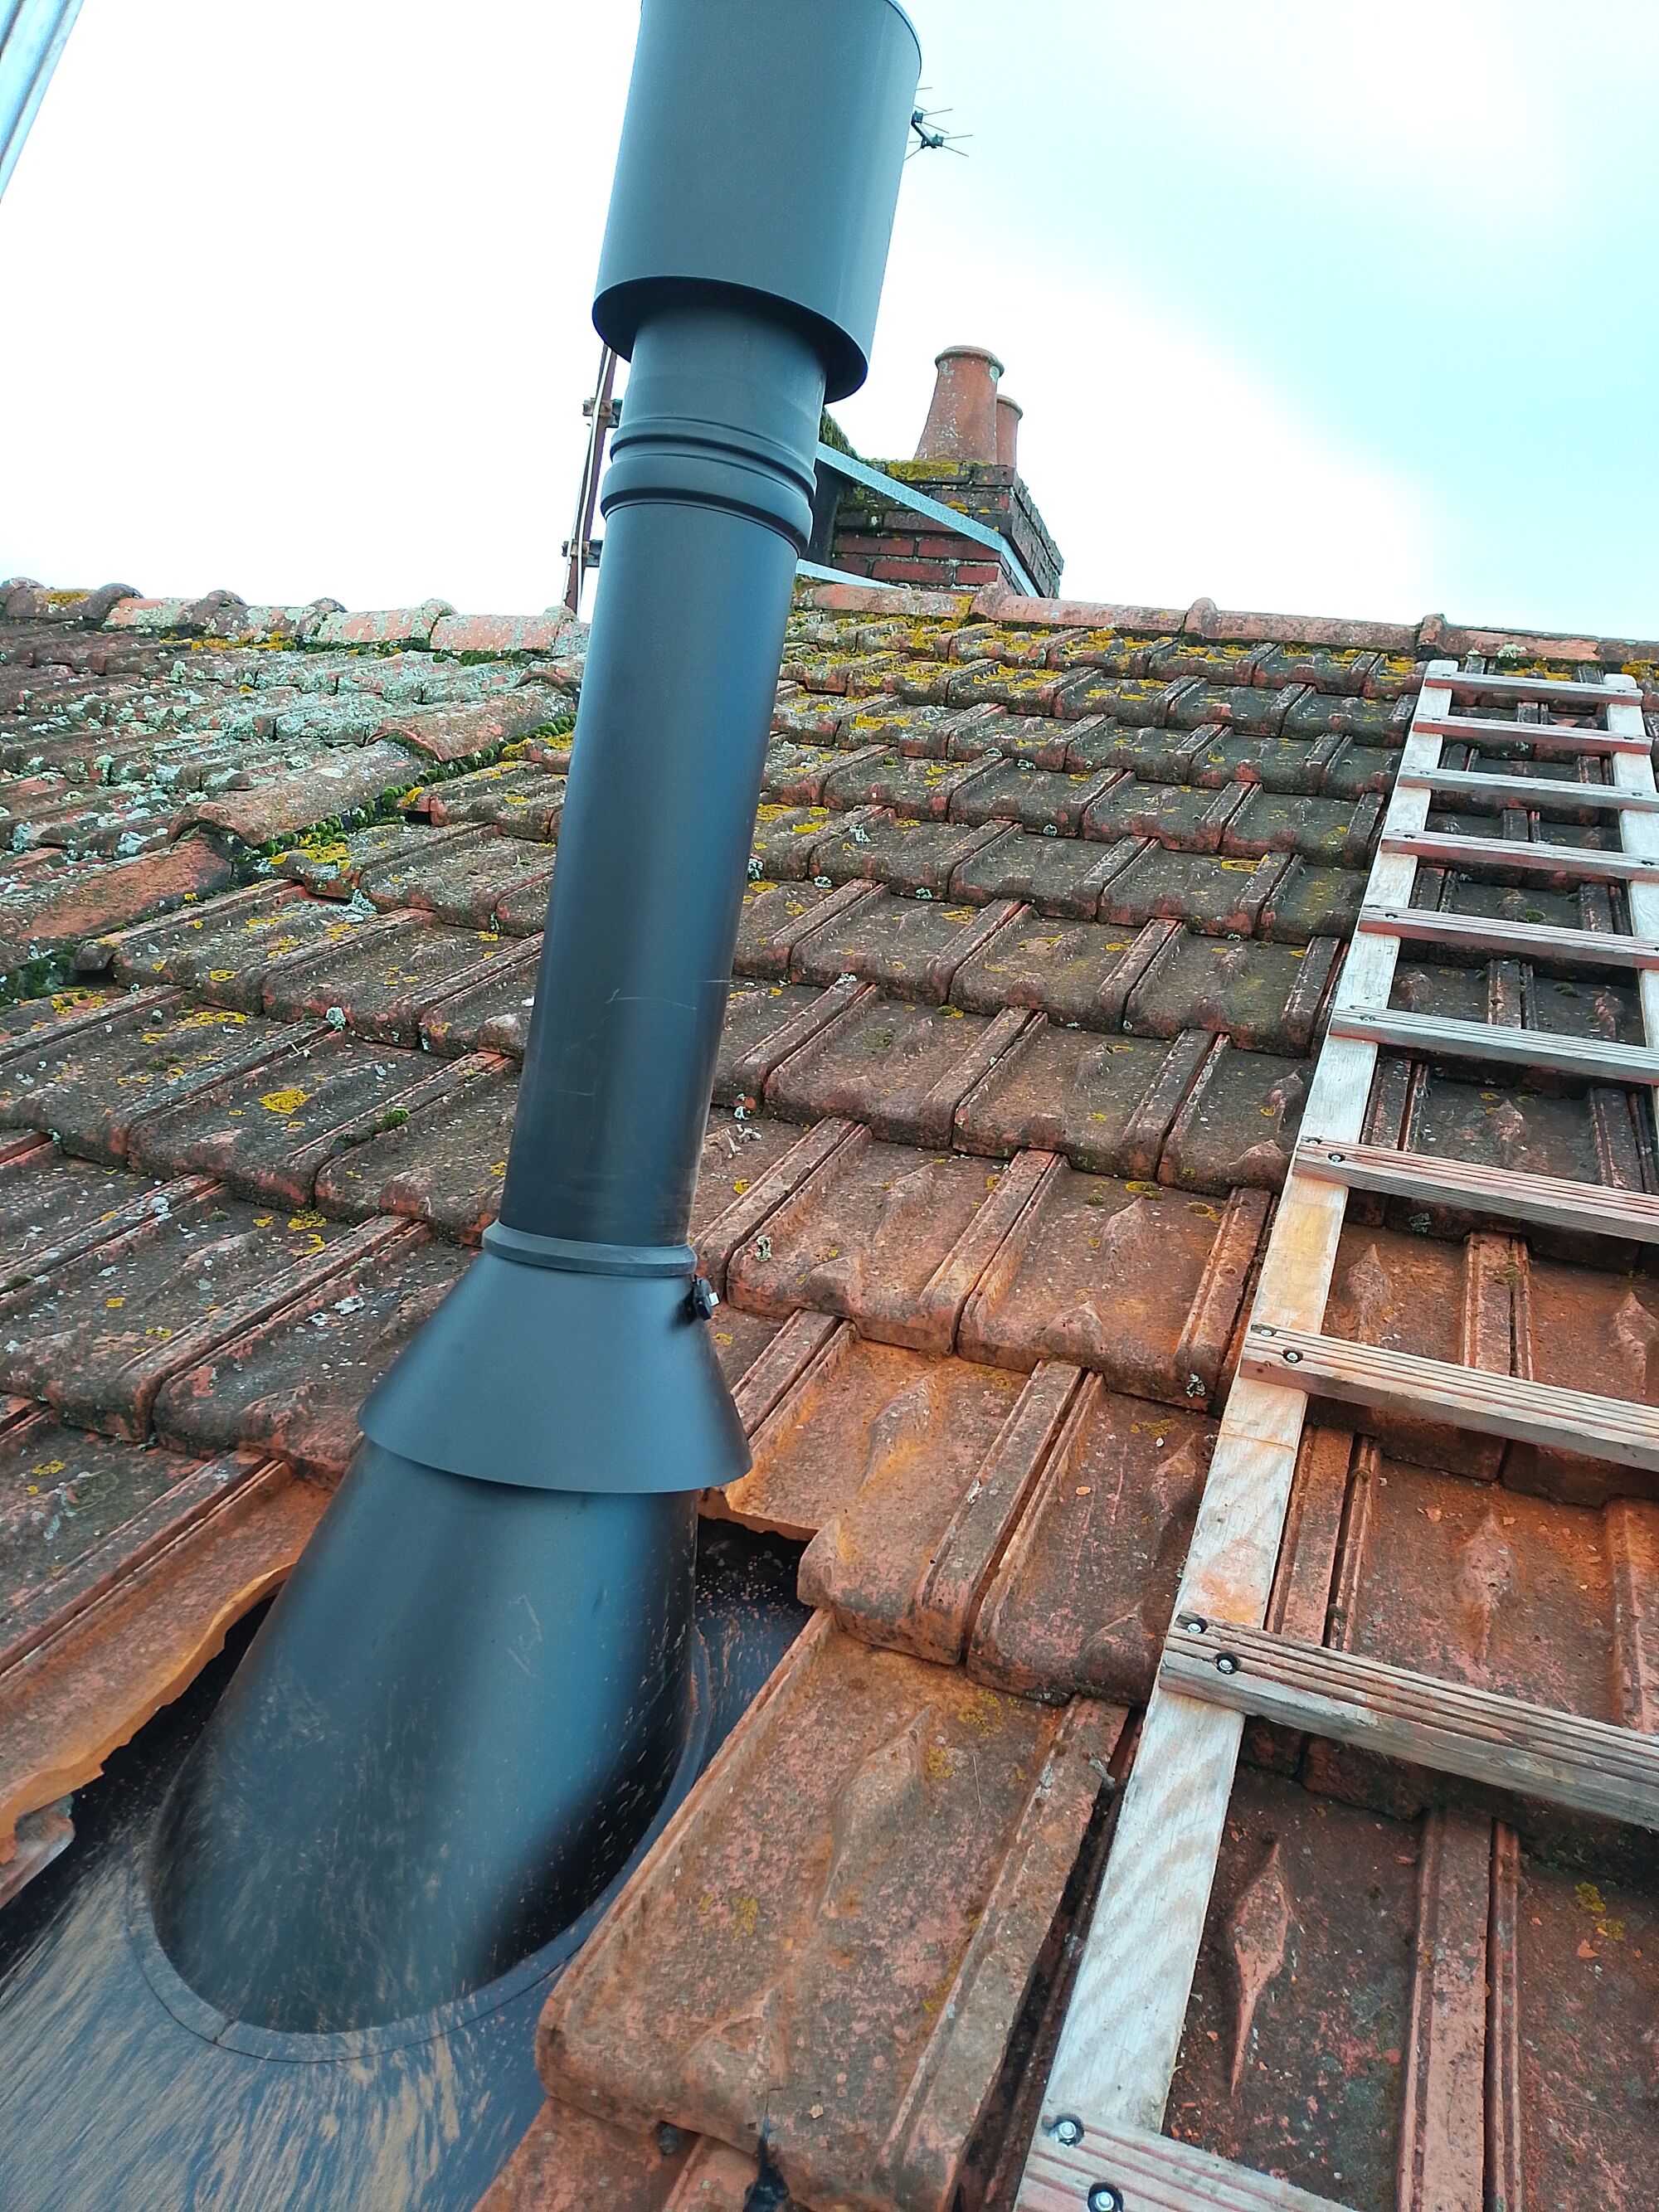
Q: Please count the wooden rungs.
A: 10